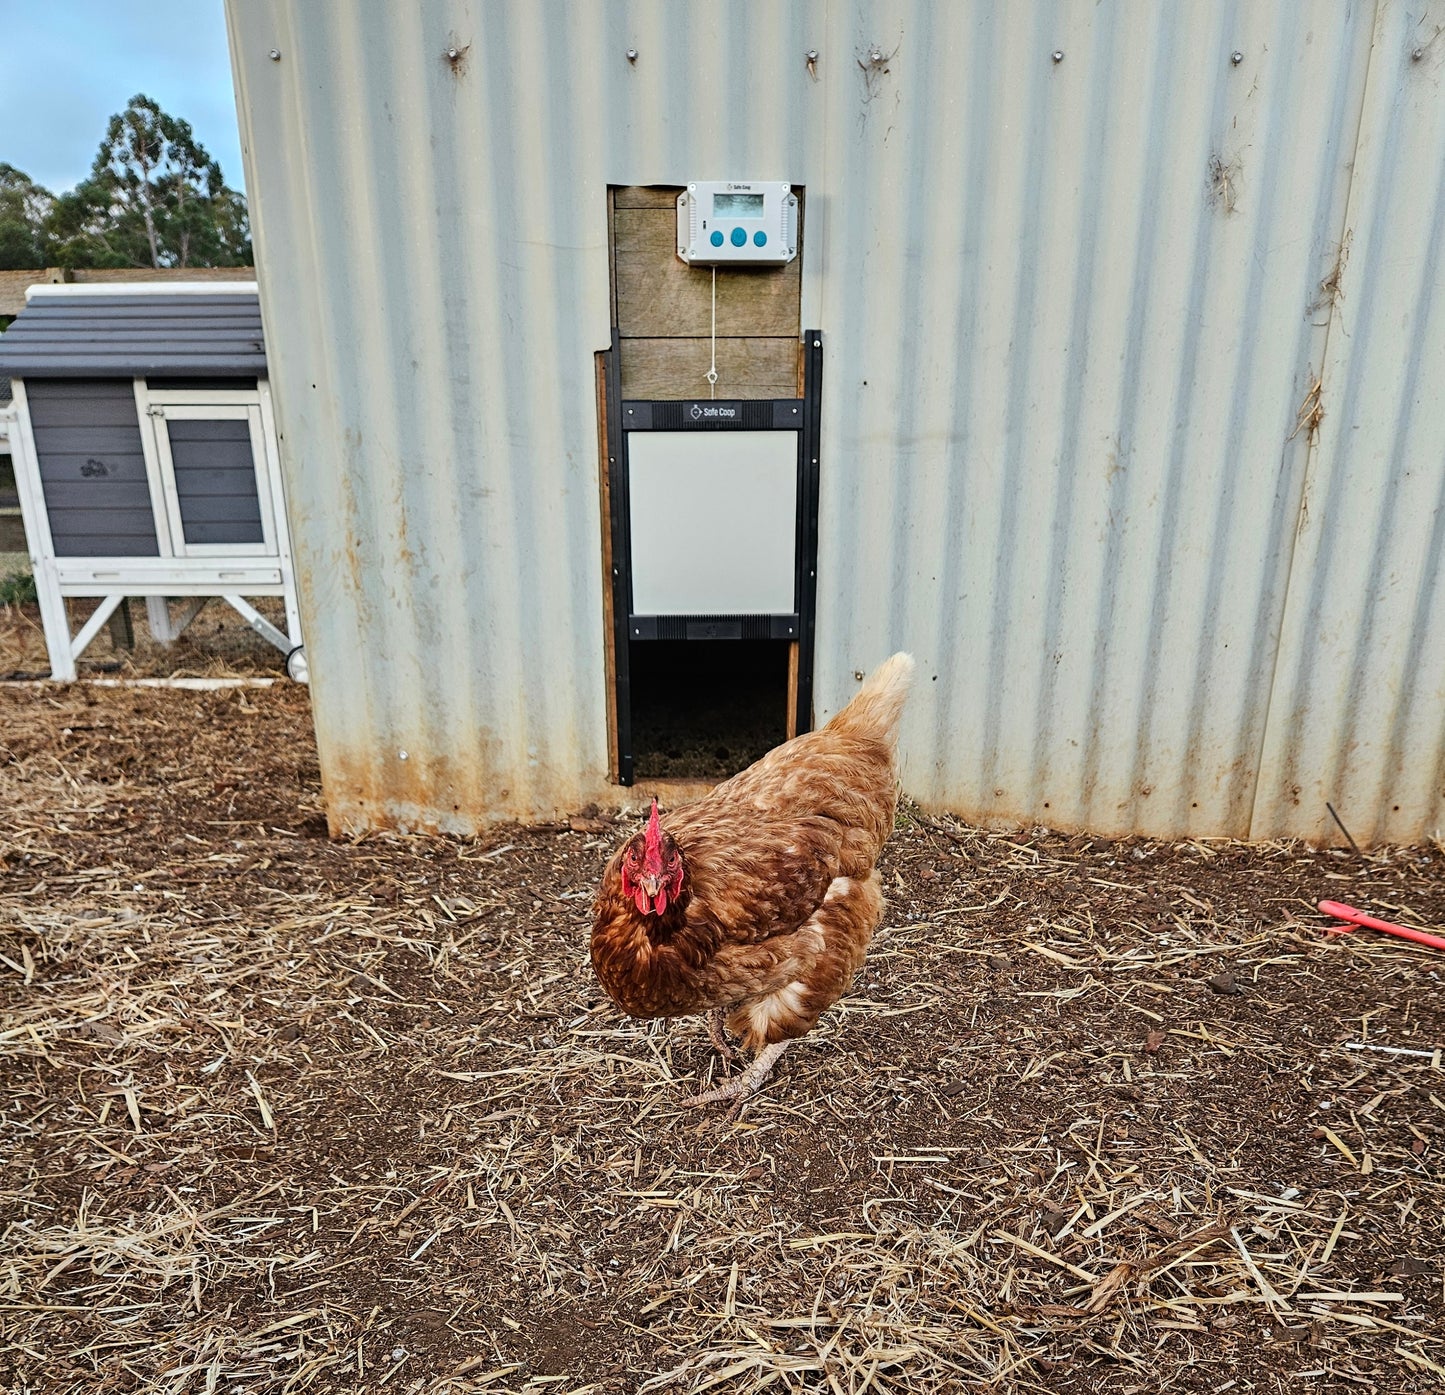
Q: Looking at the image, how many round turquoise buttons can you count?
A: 3